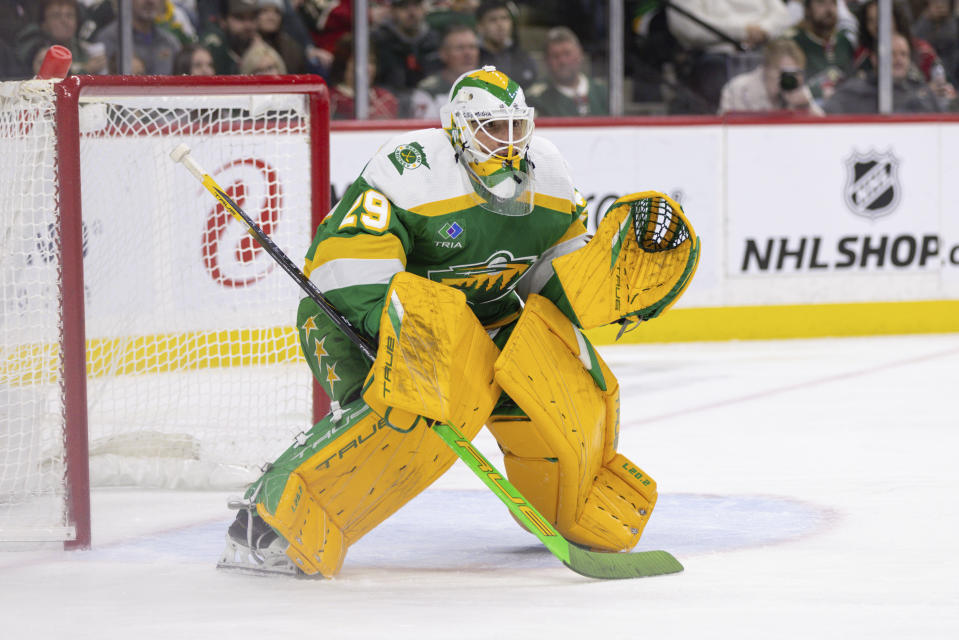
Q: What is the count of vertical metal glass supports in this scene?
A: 4